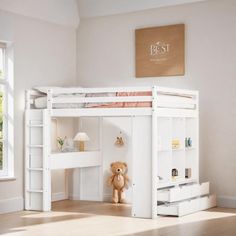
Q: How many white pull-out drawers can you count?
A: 2